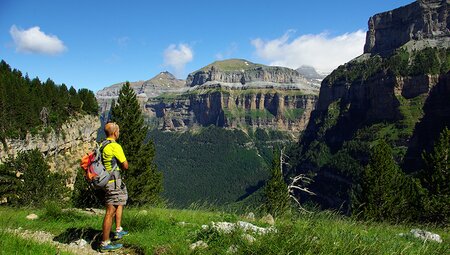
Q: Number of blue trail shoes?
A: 2